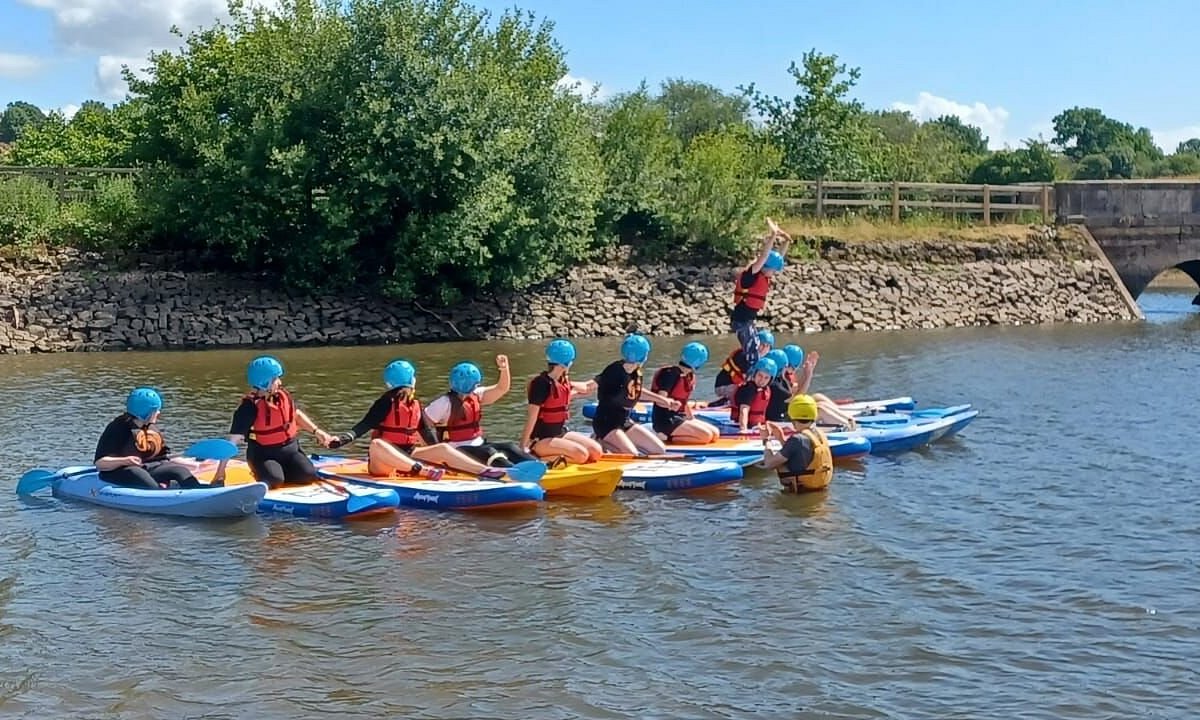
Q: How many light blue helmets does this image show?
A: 12